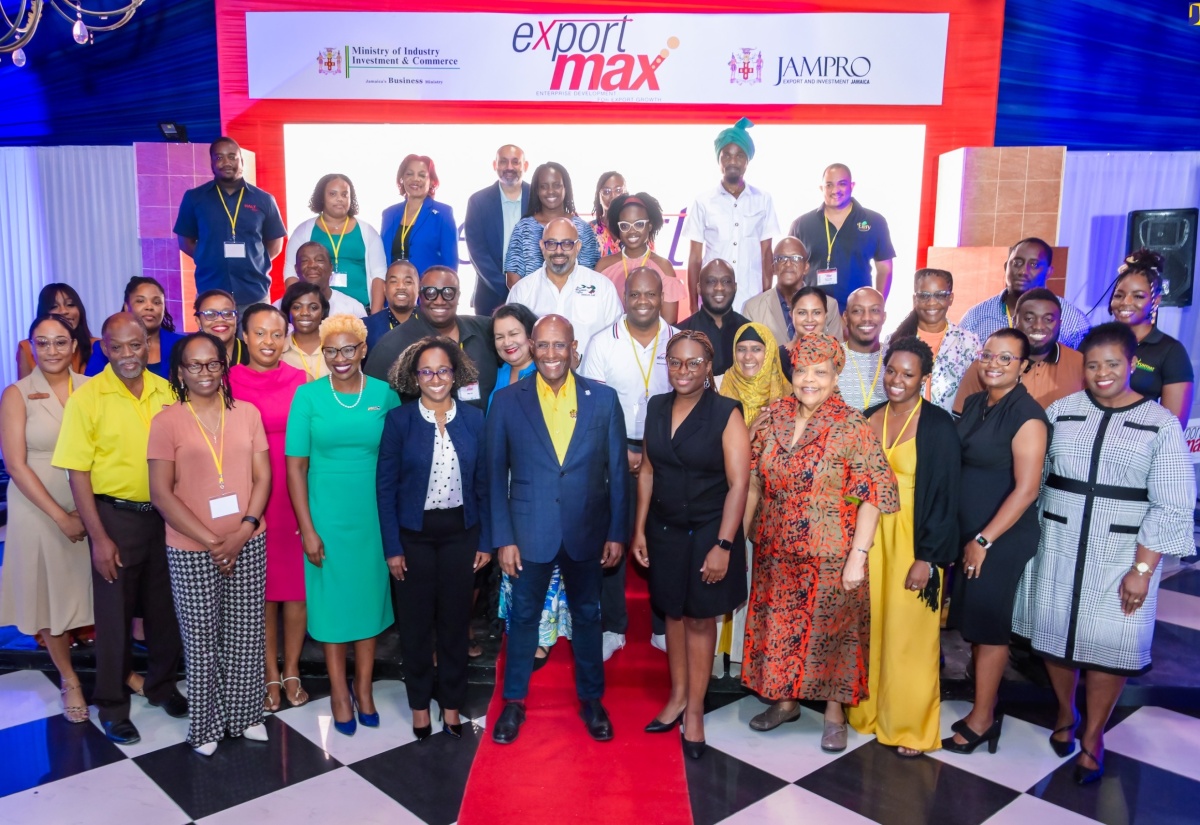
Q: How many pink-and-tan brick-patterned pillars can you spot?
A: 2